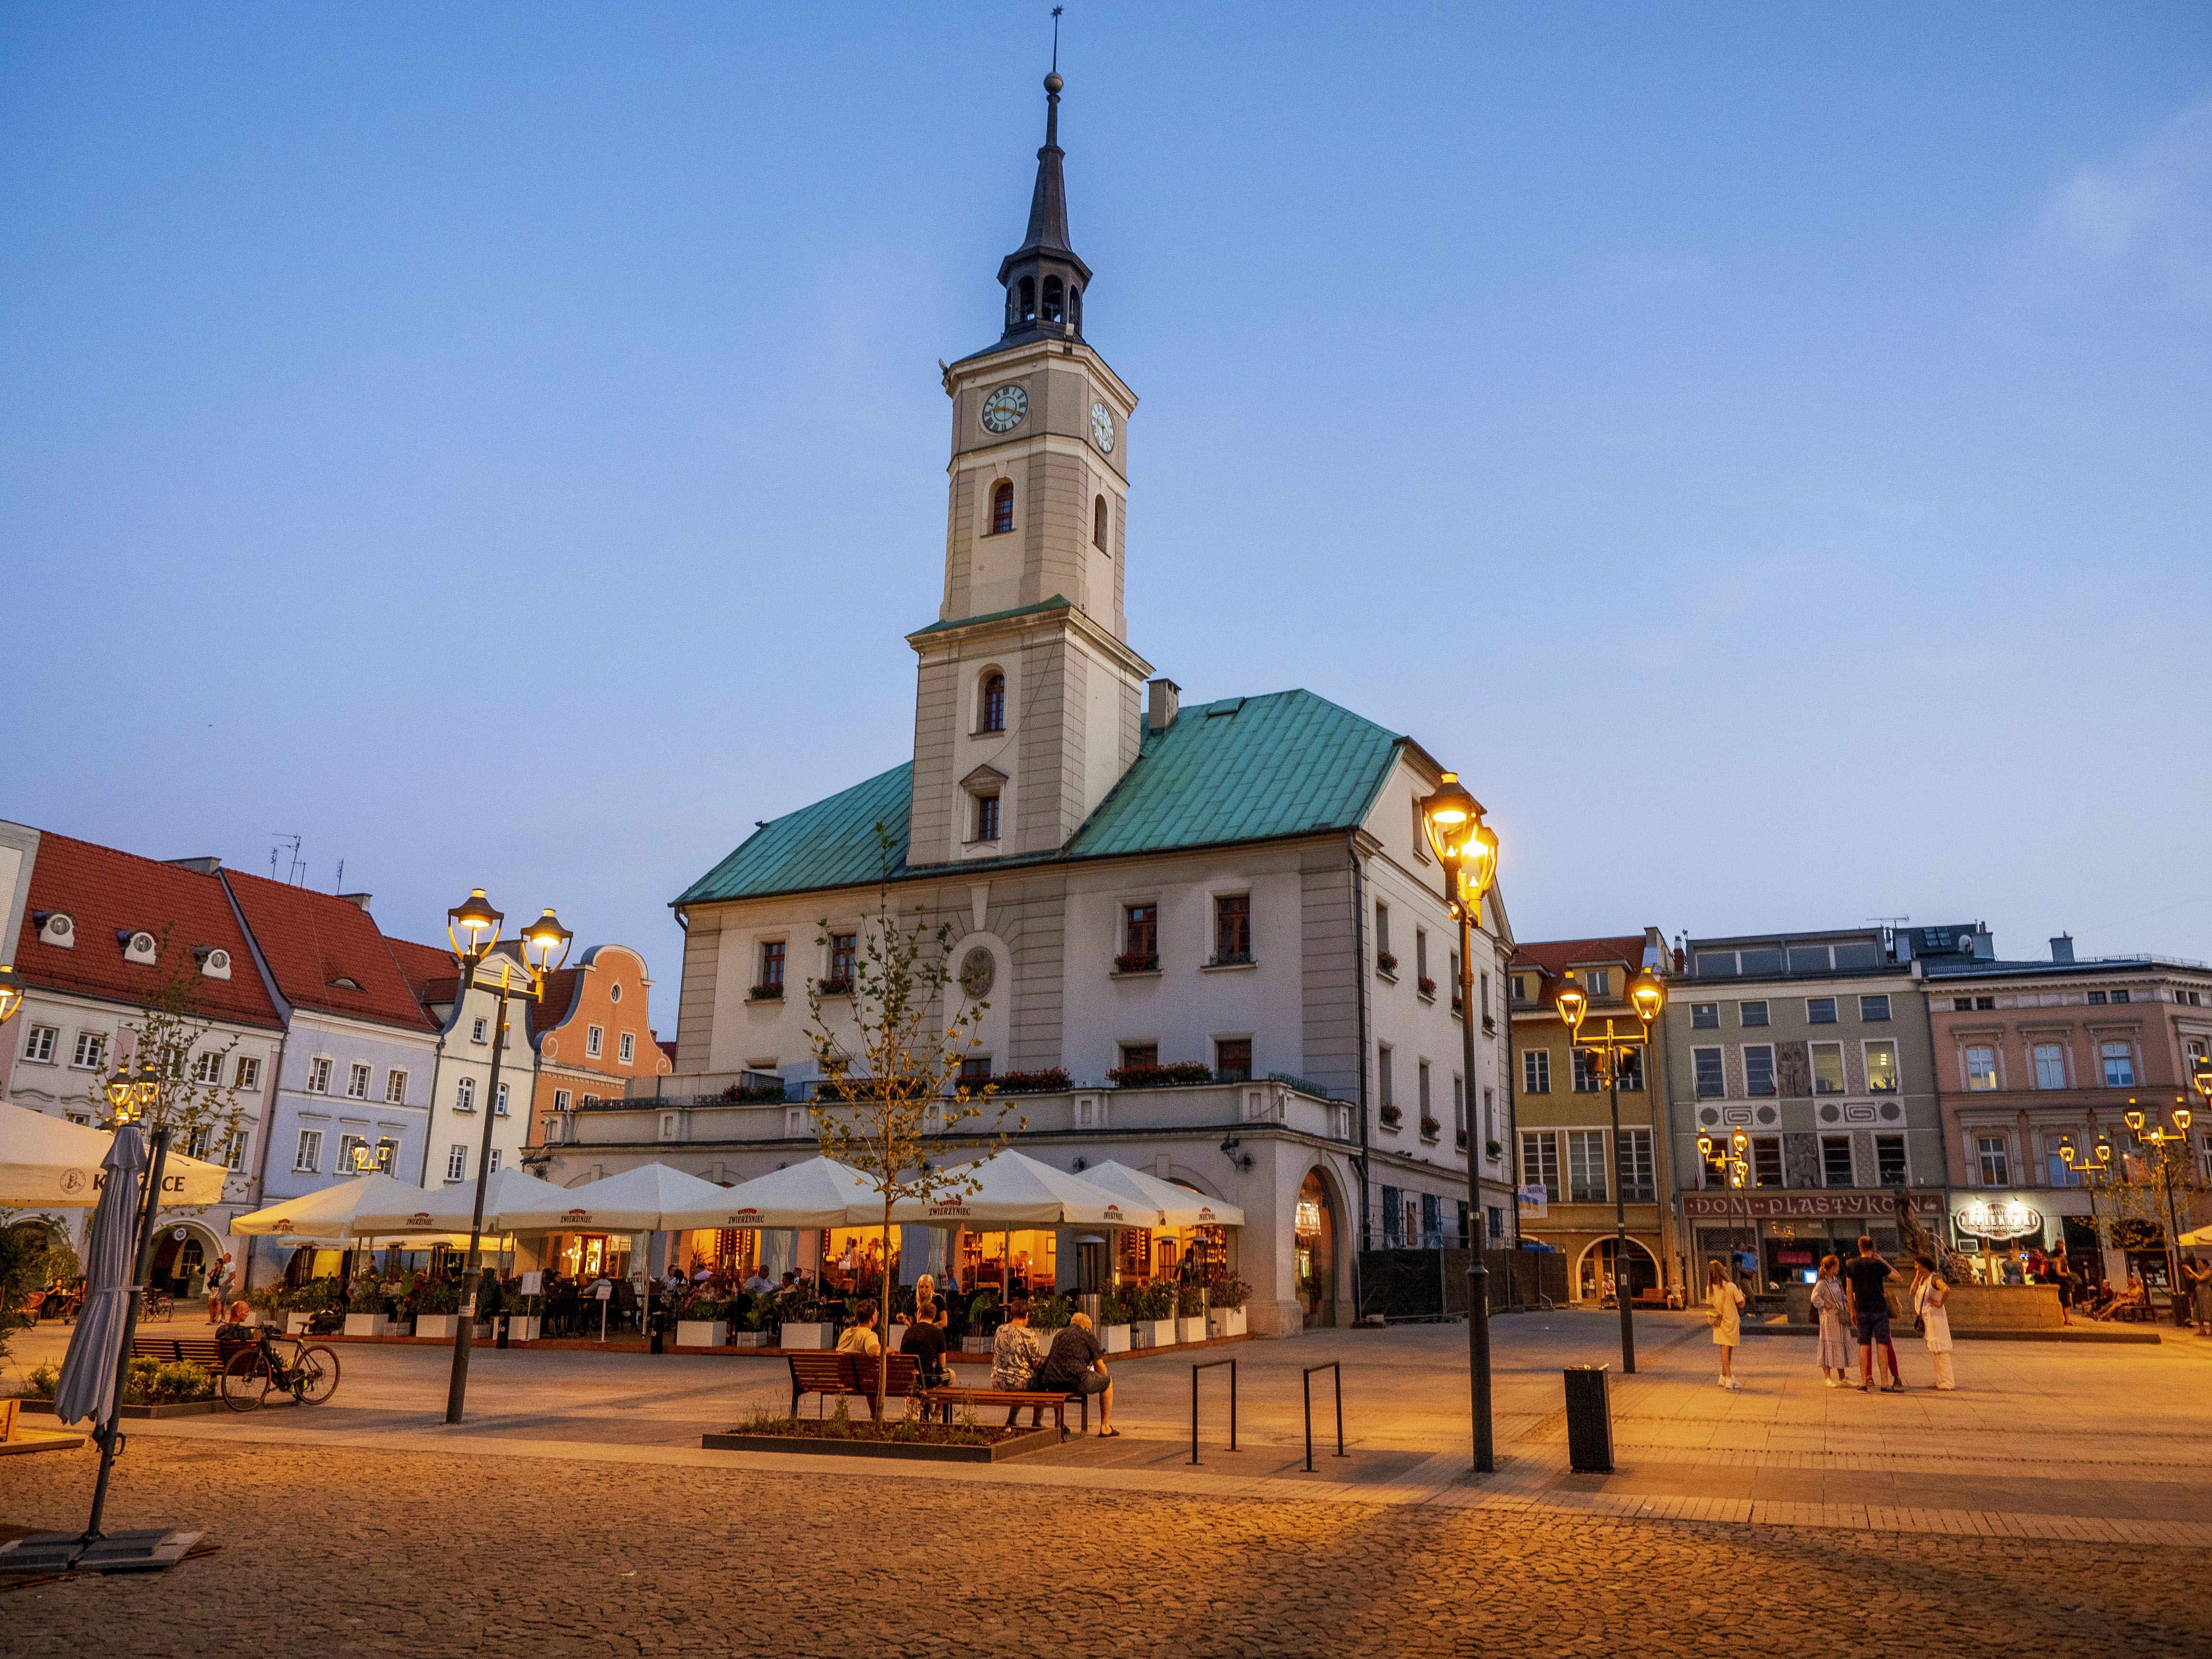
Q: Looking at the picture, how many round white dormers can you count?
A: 3